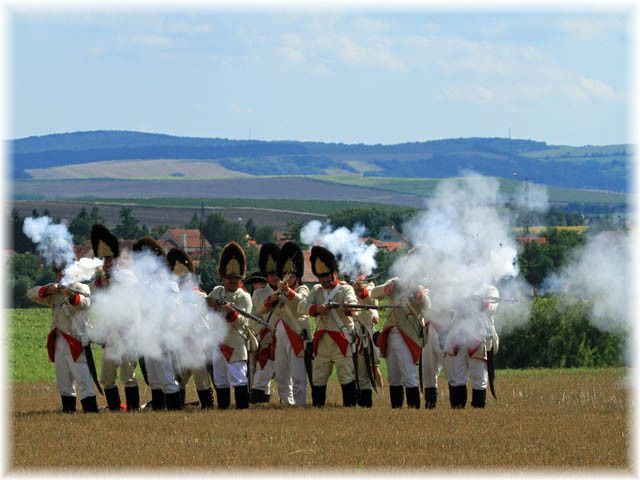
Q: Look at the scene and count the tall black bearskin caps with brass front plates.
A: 7